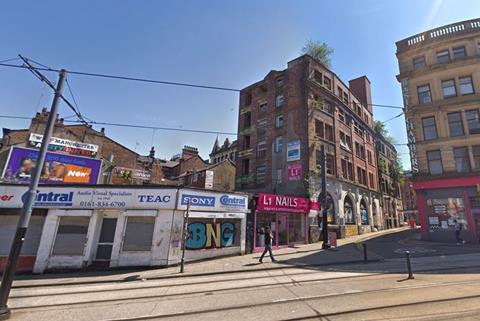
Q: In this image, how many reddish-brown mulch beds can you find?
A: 0